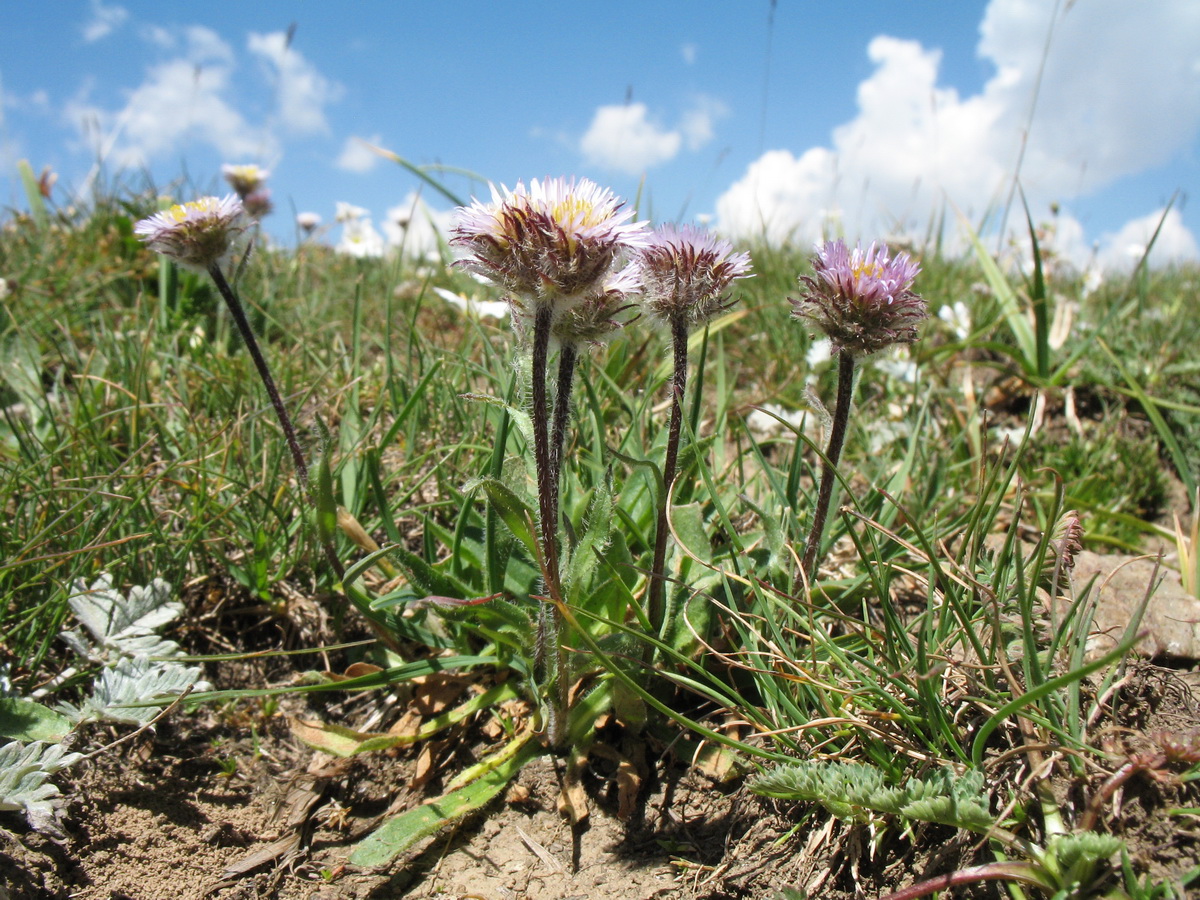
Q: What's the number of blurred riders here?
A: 0